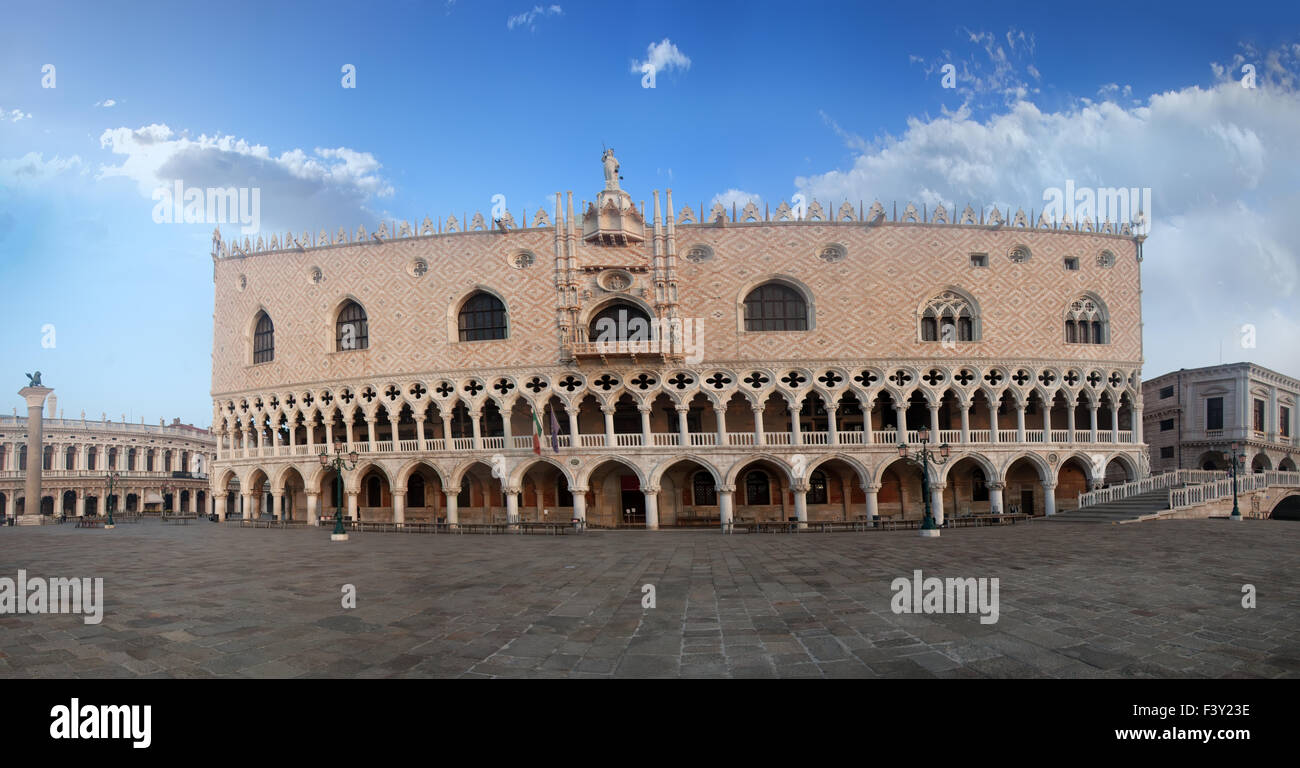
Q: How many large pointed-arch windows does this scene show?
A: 7